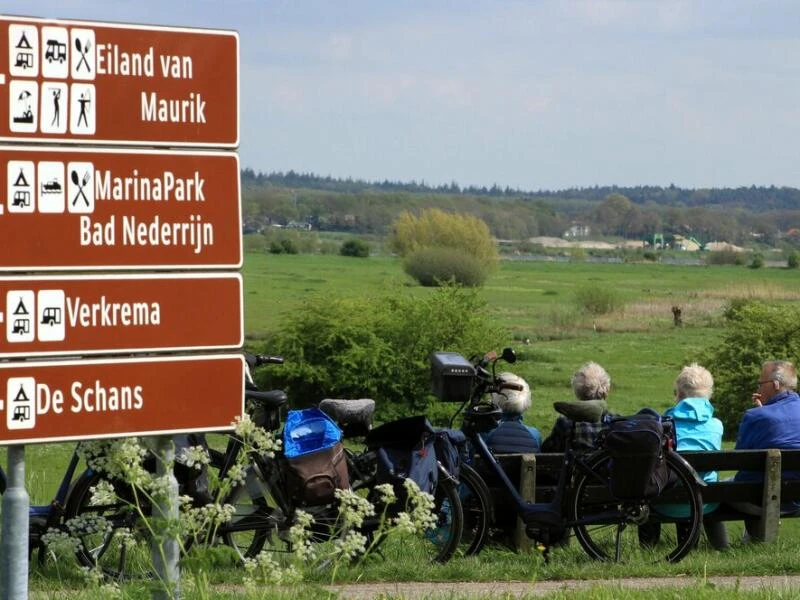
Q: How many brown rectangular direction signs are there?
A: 4